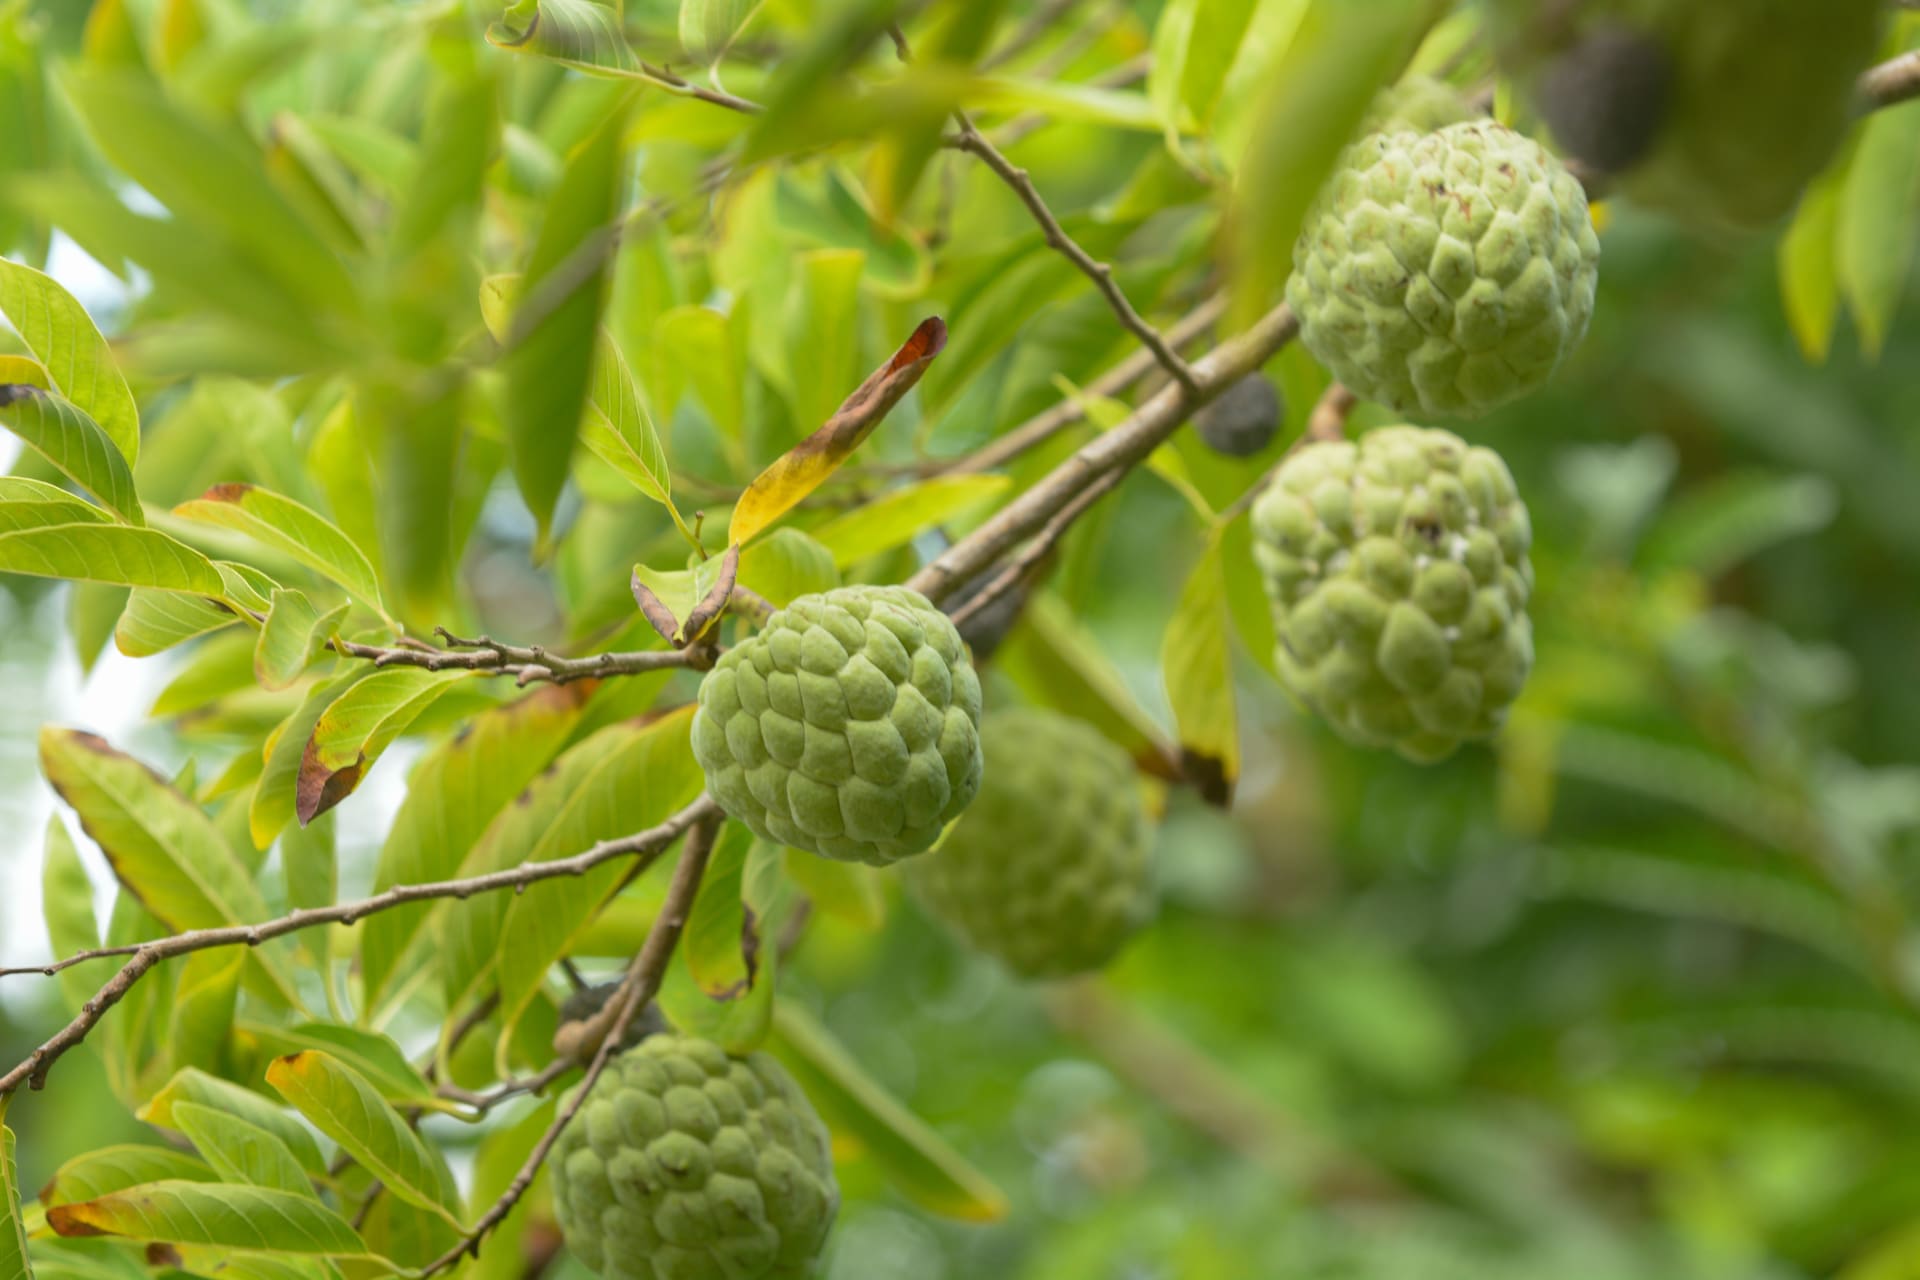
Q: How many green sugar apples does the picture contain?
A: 5